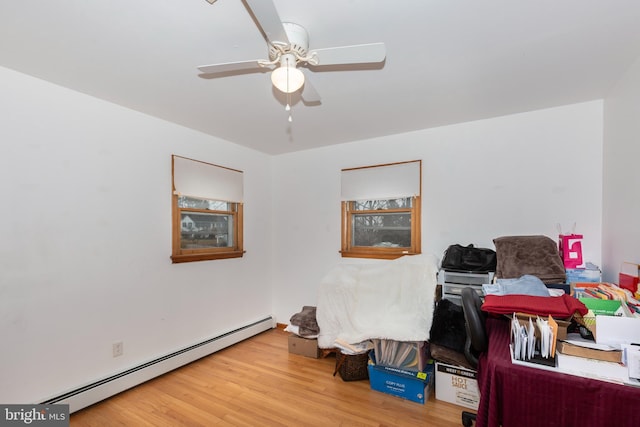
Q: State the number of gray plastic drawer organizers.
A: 1